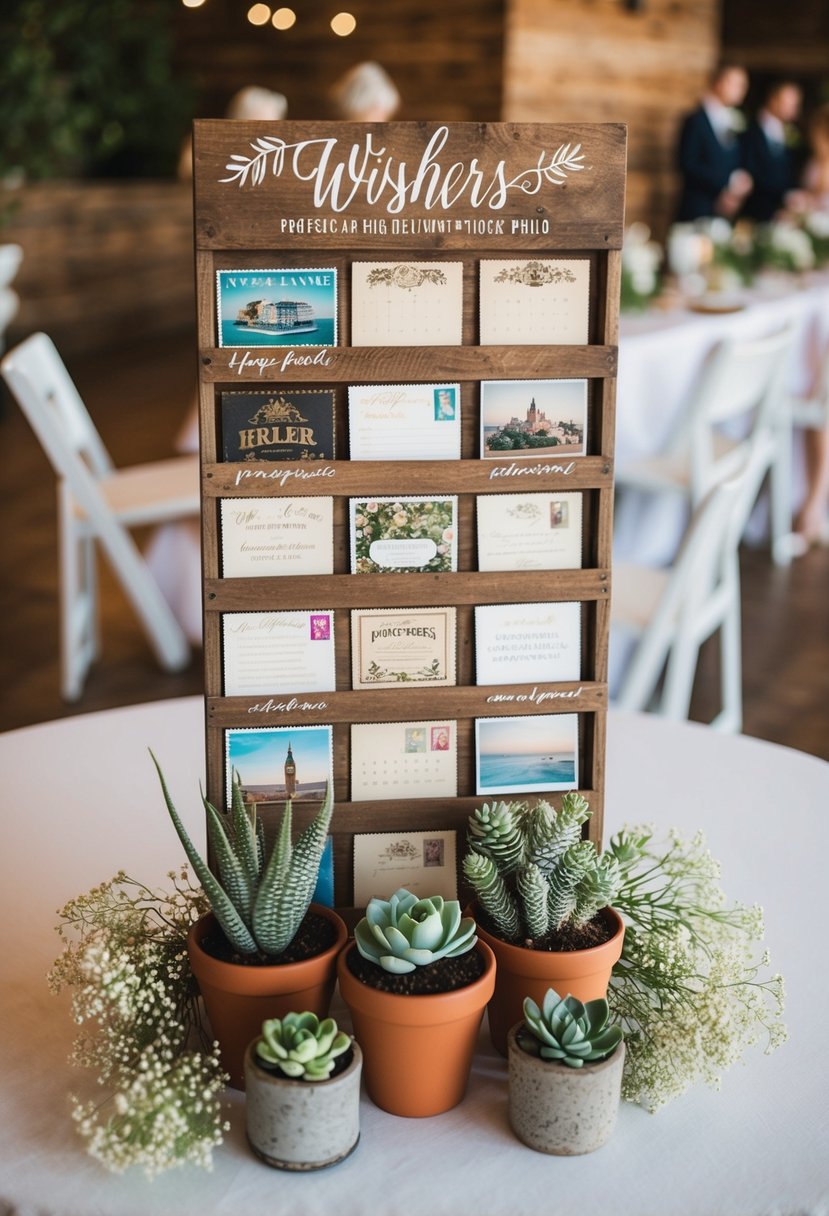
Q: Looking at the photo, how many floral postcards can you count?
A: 1